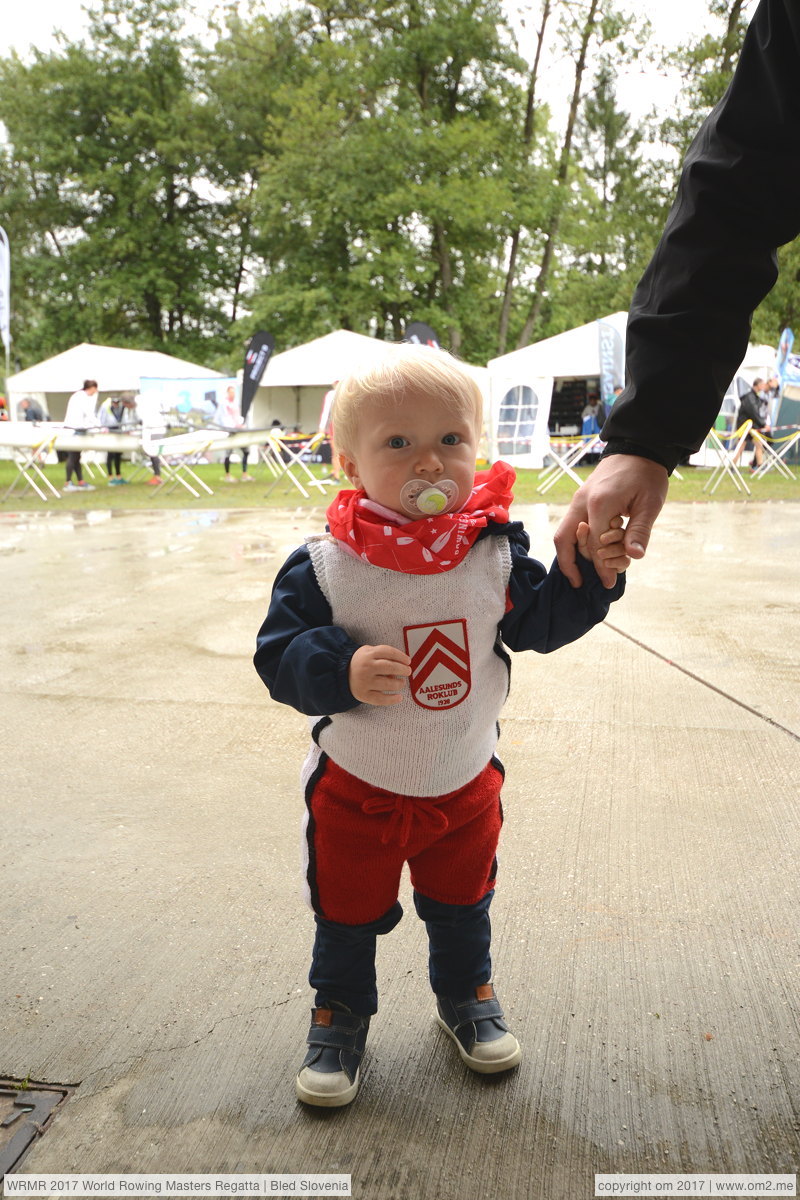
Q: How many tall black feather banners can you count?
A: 2